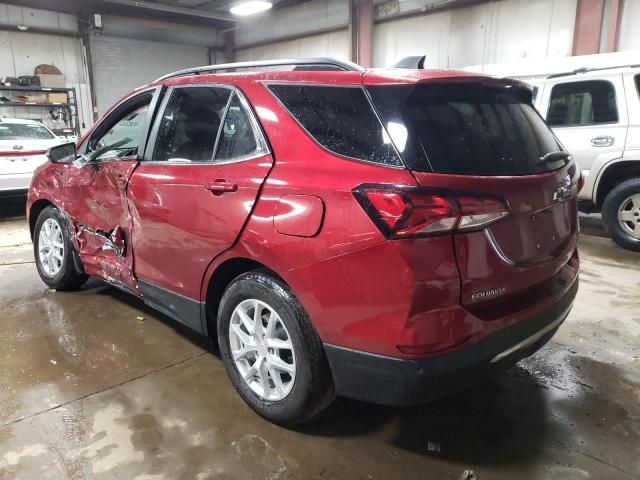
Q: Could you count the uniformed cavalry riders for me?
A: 0